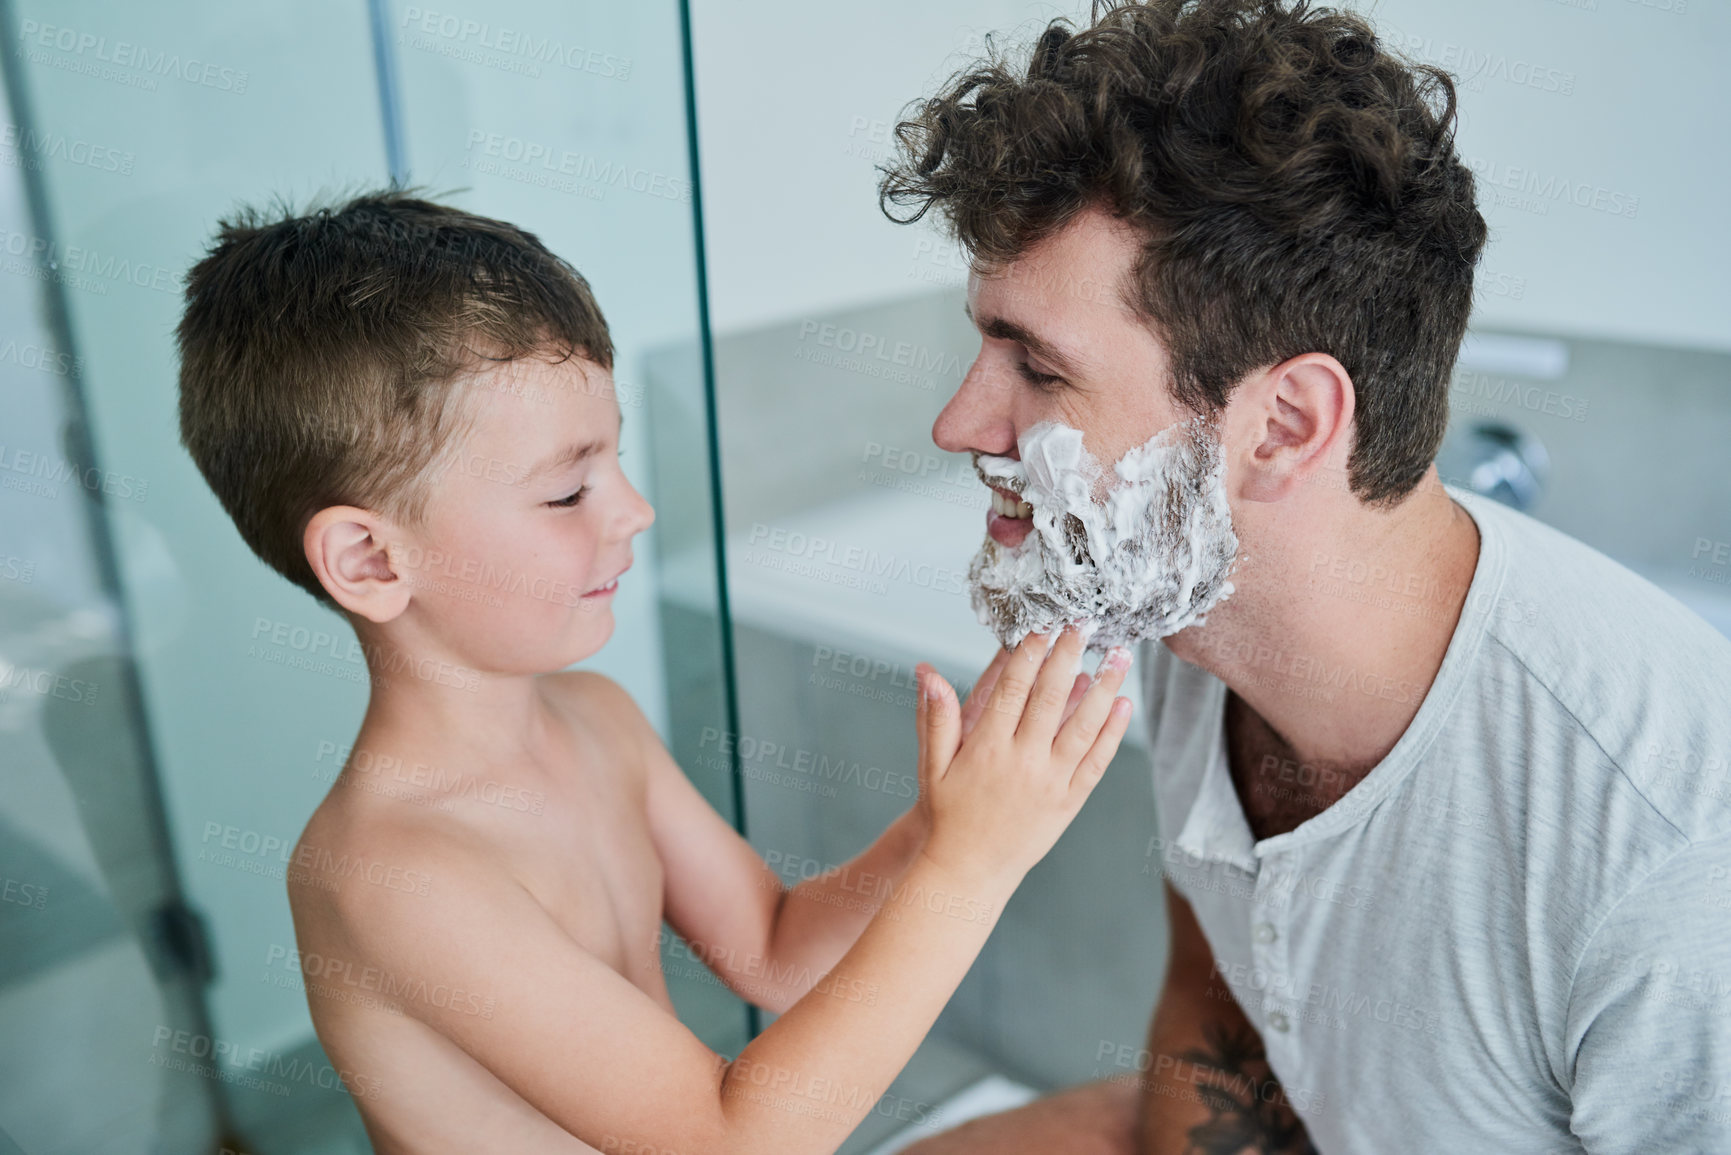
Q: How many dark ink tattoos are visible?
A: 1